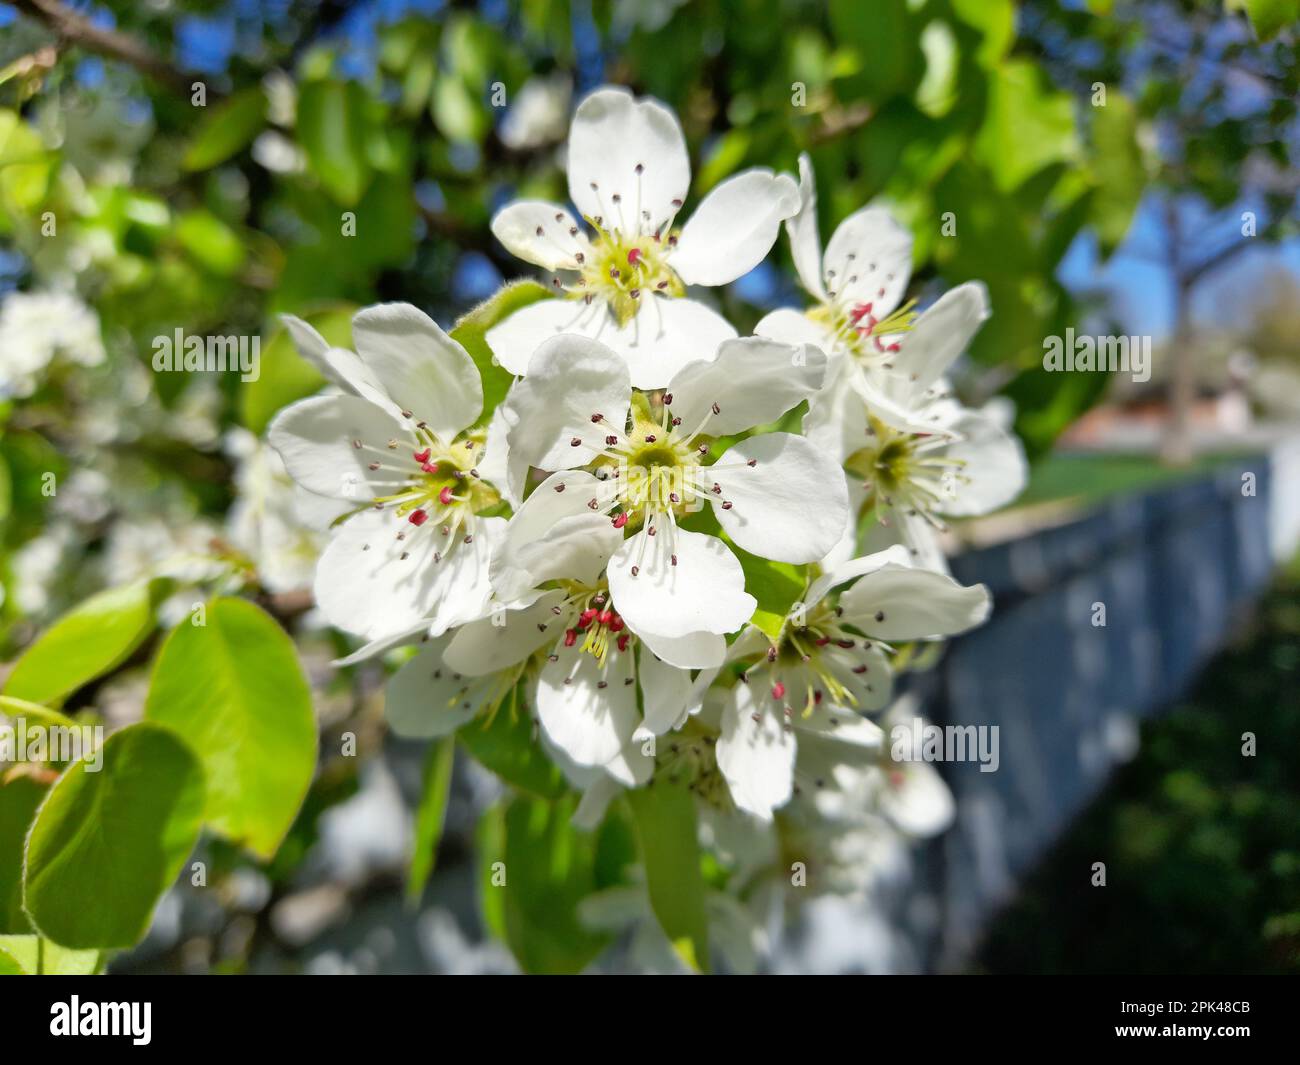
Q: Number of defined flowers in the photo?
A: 7